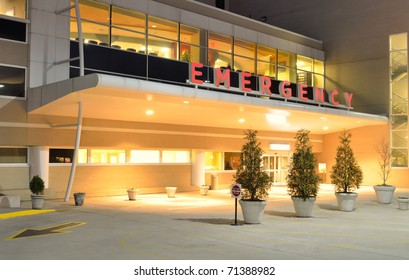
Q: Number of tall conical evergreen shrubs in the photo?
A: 3